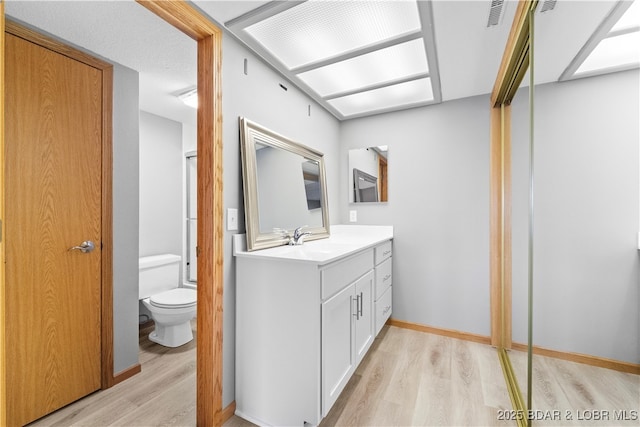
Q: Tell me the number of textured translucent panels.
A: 3